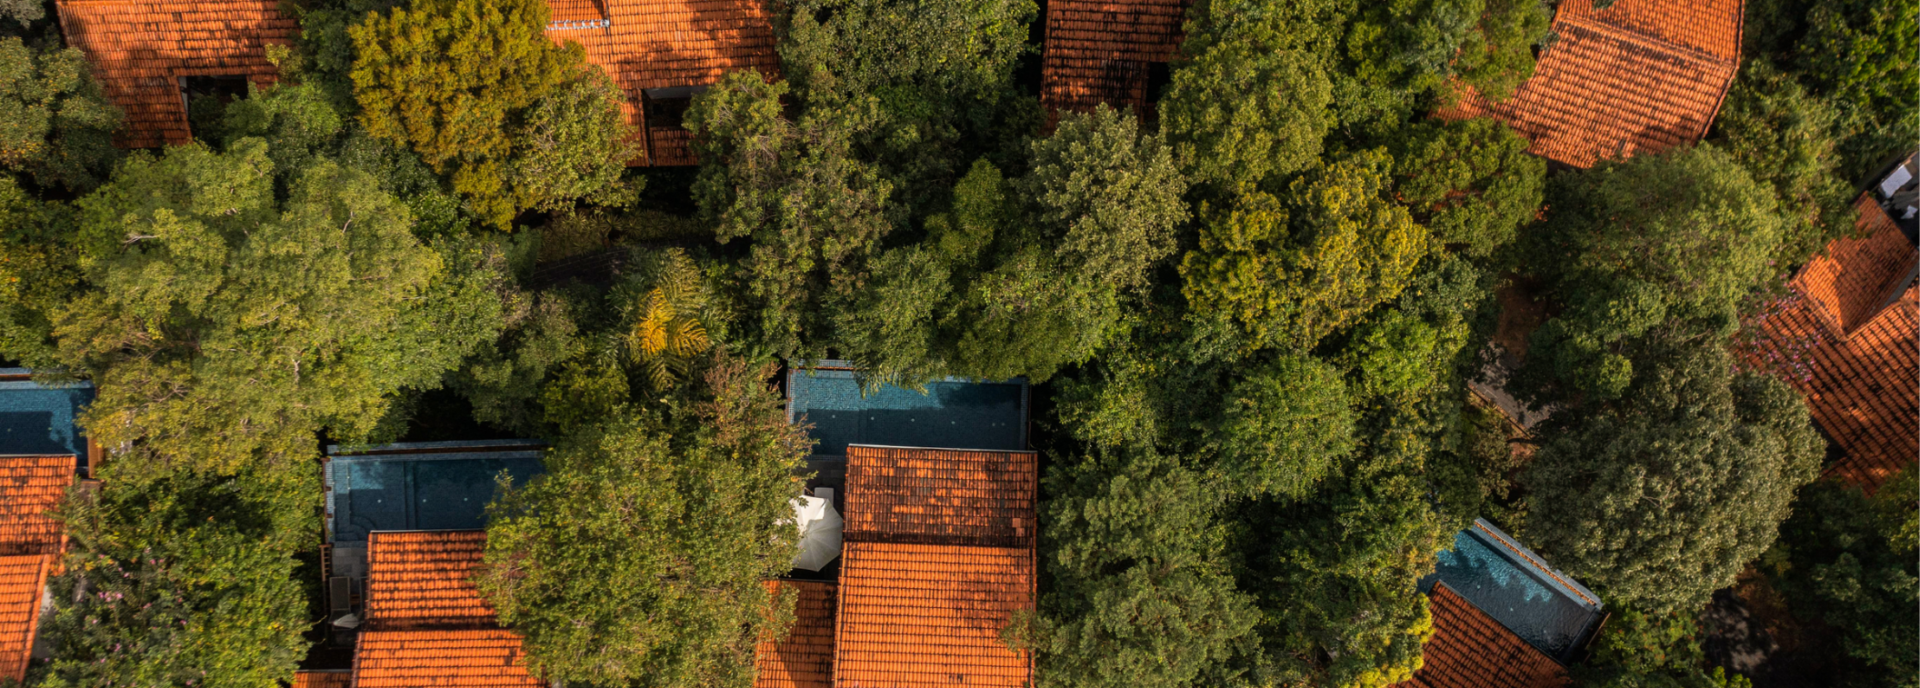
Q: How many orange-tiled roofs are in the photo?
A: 9